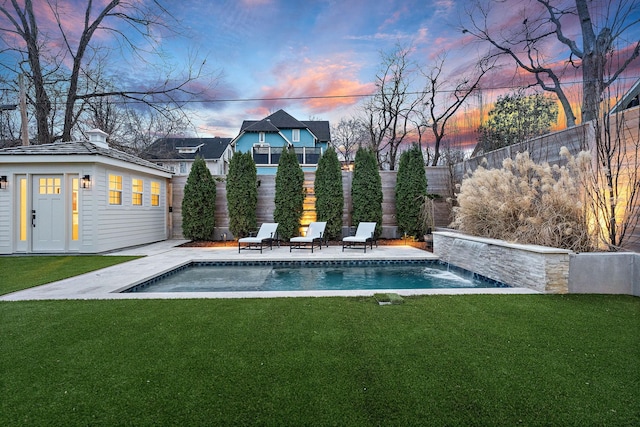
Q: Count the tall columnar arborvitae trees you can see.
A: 6